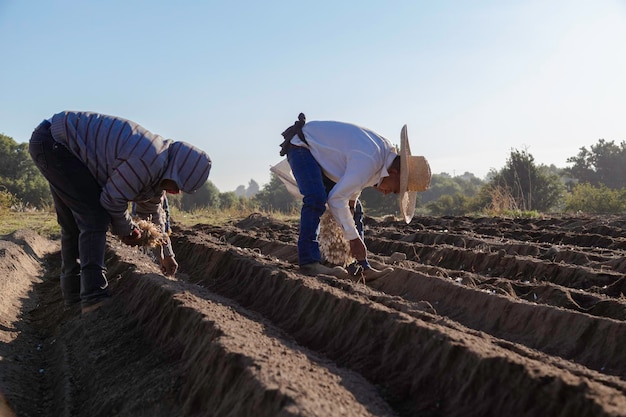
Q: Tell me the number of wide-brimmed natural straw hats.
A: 1